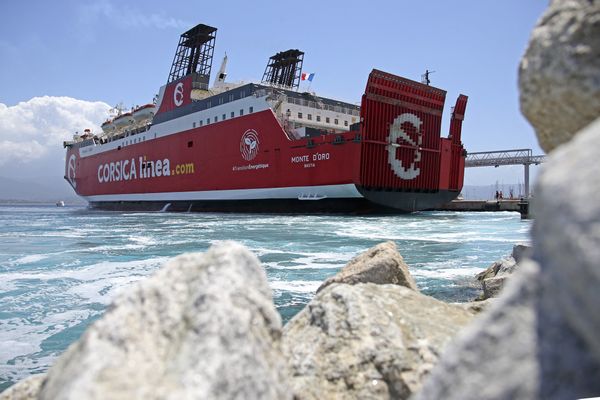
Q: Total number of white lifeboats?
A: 3